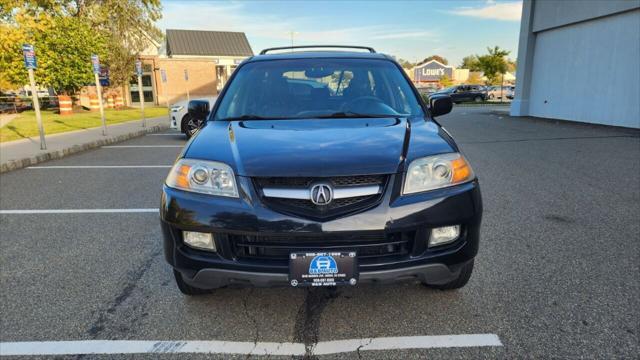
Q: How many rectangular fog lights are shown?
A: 2